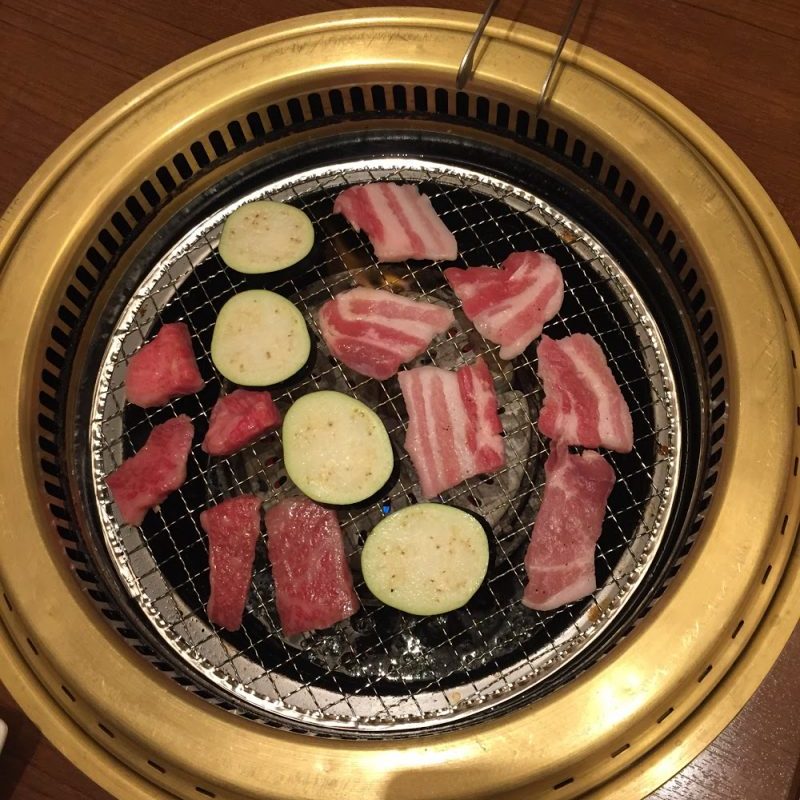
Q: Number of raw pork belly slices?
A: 6